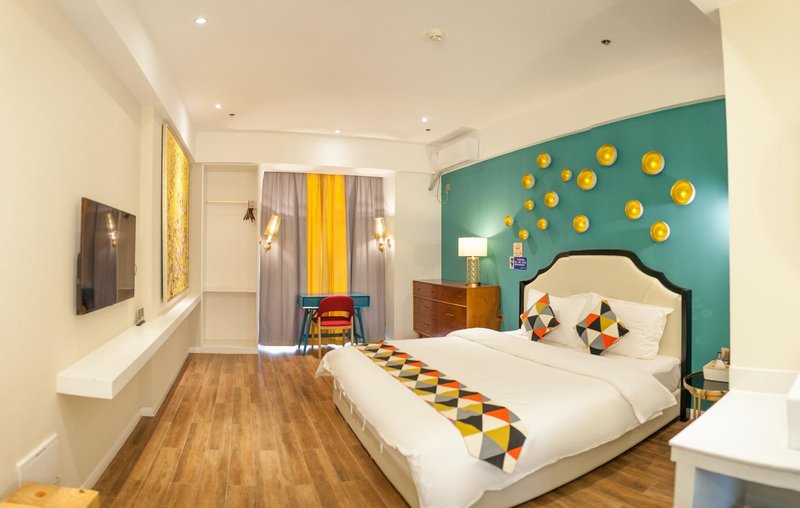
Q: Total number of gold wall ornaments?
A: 15